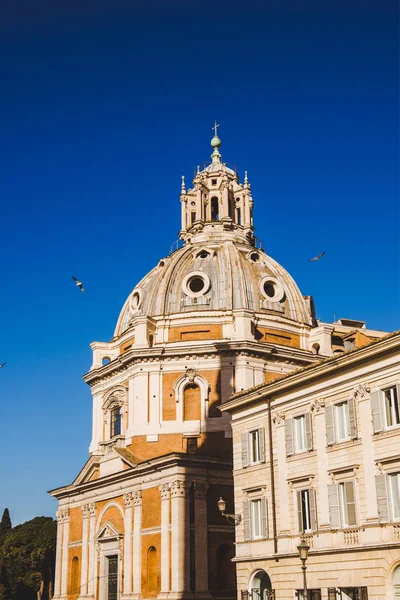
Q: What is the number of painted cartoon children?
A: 0